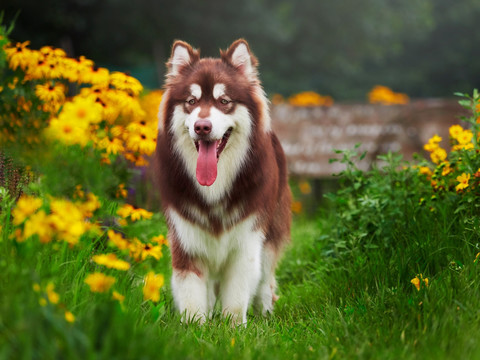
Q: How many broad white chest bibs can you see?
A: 1